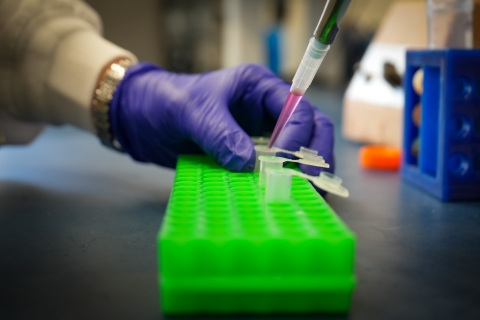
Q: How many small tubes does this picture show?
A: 3